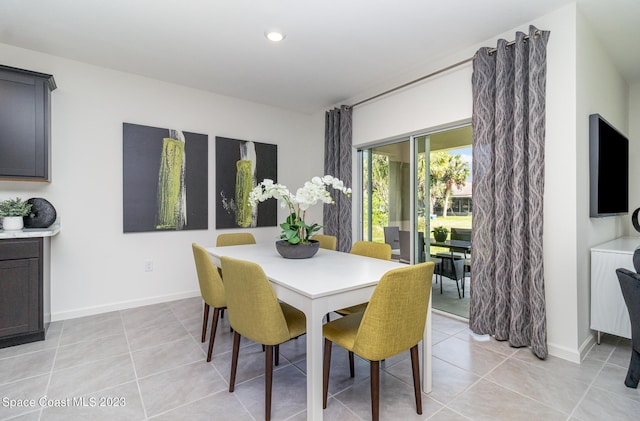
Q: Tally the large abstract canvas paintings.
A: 2